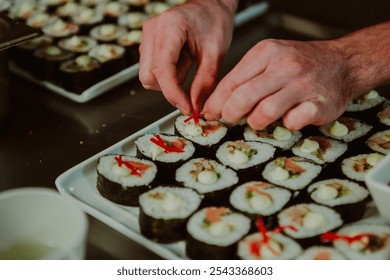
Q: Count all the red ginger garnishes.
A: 5